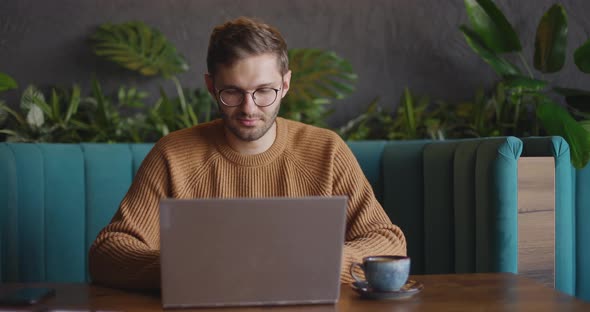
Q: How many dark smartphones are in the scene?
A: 1